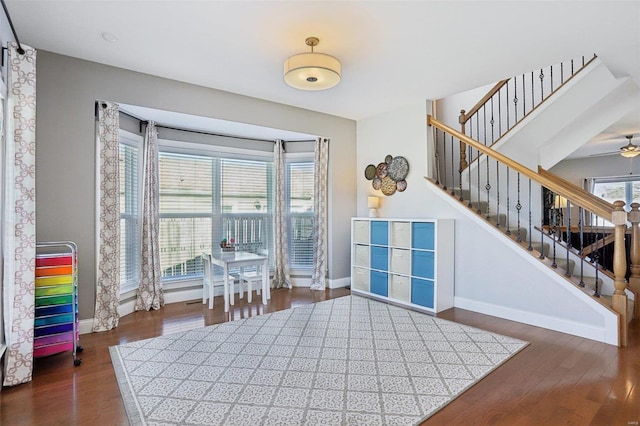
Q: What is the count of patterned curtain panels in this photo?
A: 5